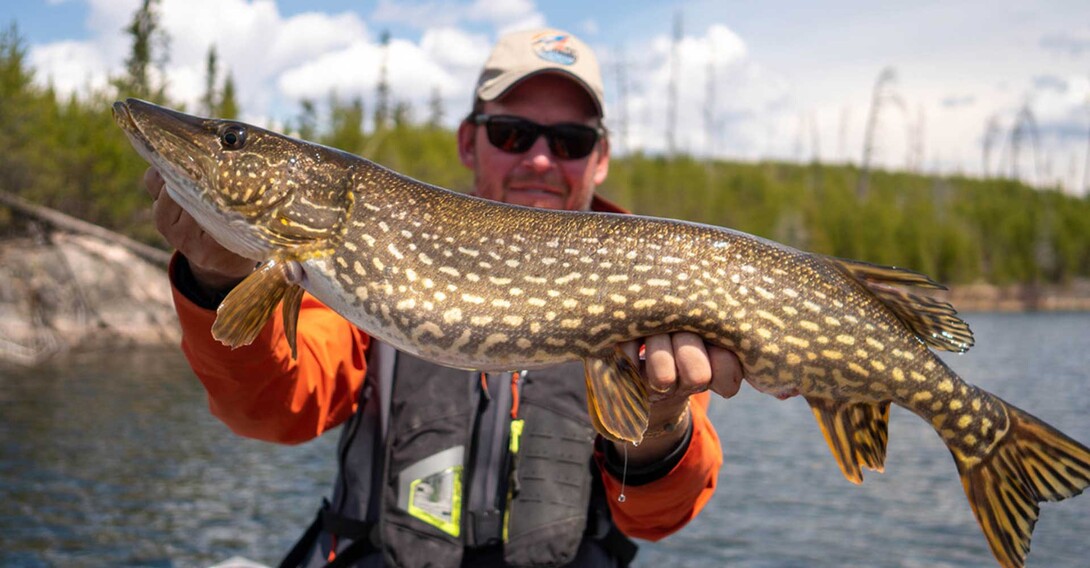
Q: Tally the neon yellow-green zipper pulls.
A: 1